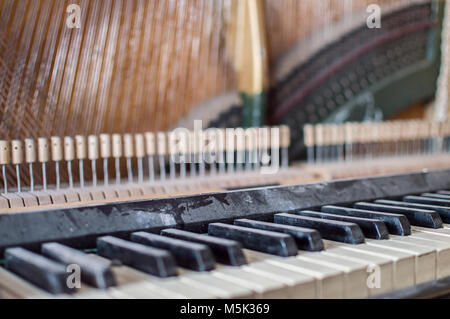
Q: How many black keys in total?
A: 15